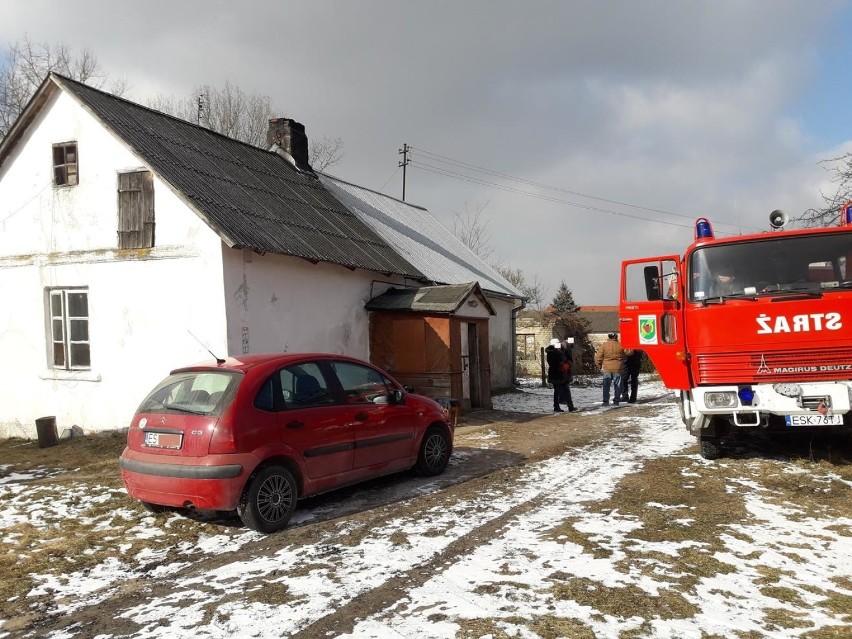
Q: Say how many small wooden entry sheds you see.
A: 1